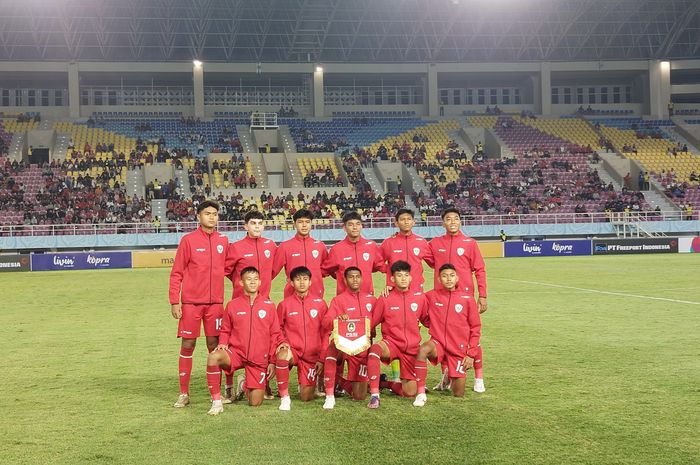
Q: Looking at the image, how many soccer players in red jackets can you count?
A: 11